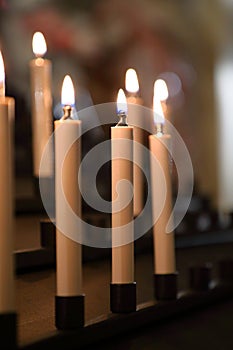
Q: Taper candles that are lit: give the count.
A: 7